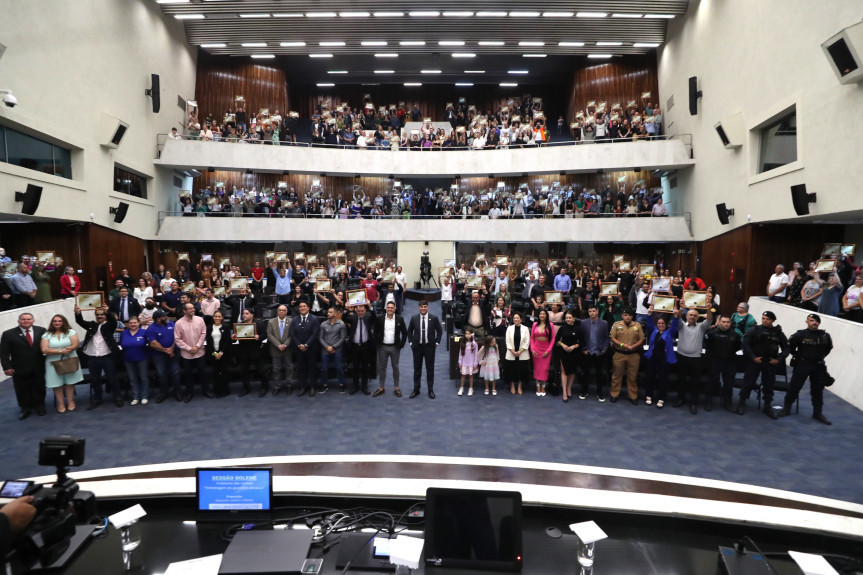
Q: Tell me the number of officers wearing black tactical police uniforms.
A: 3